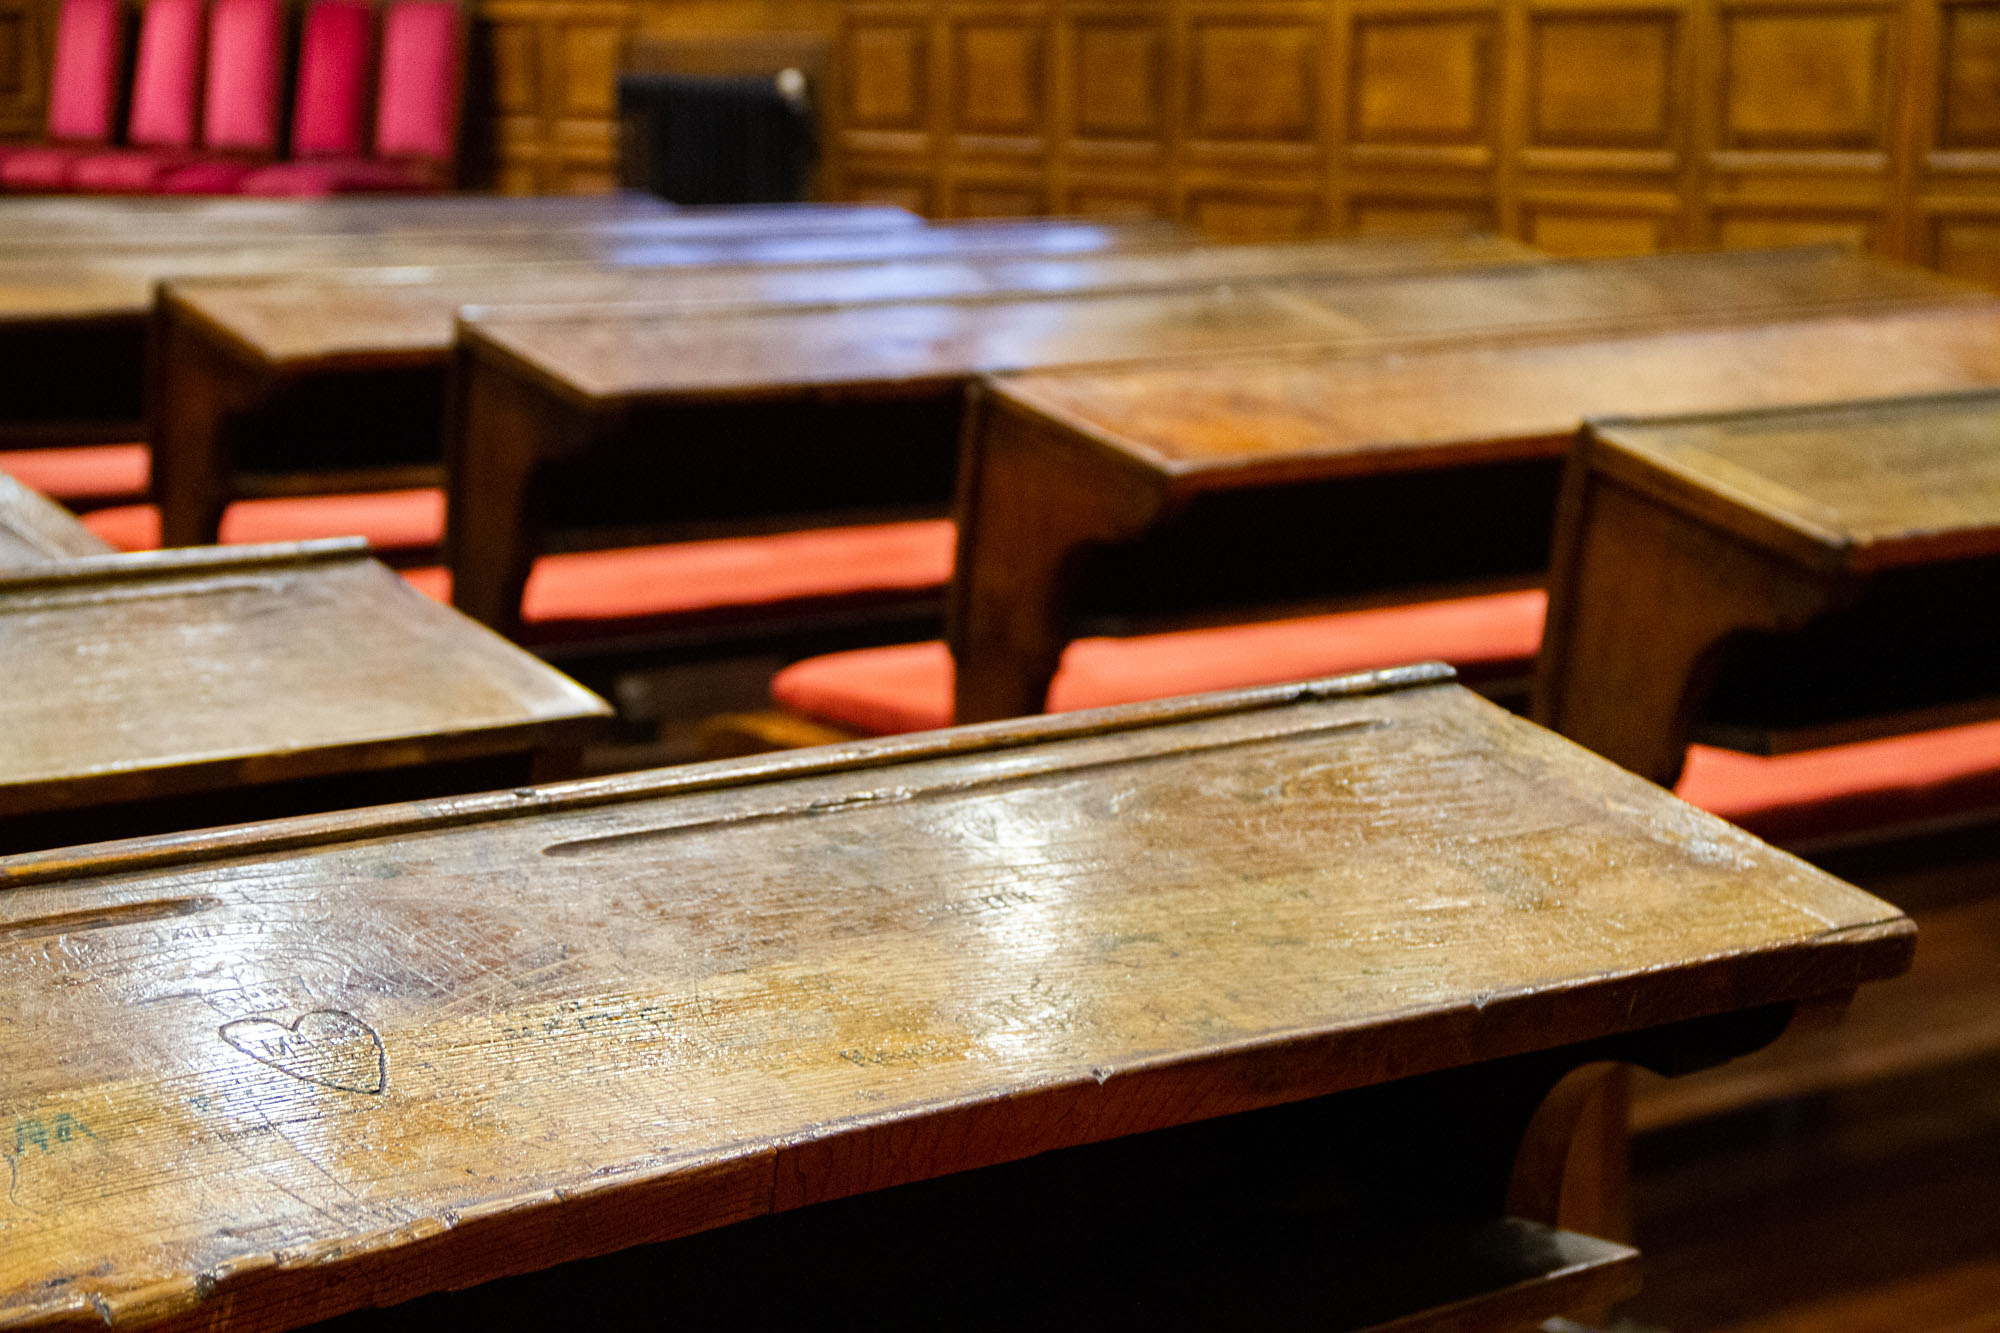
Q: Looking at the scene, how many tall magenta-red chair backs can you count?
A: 5